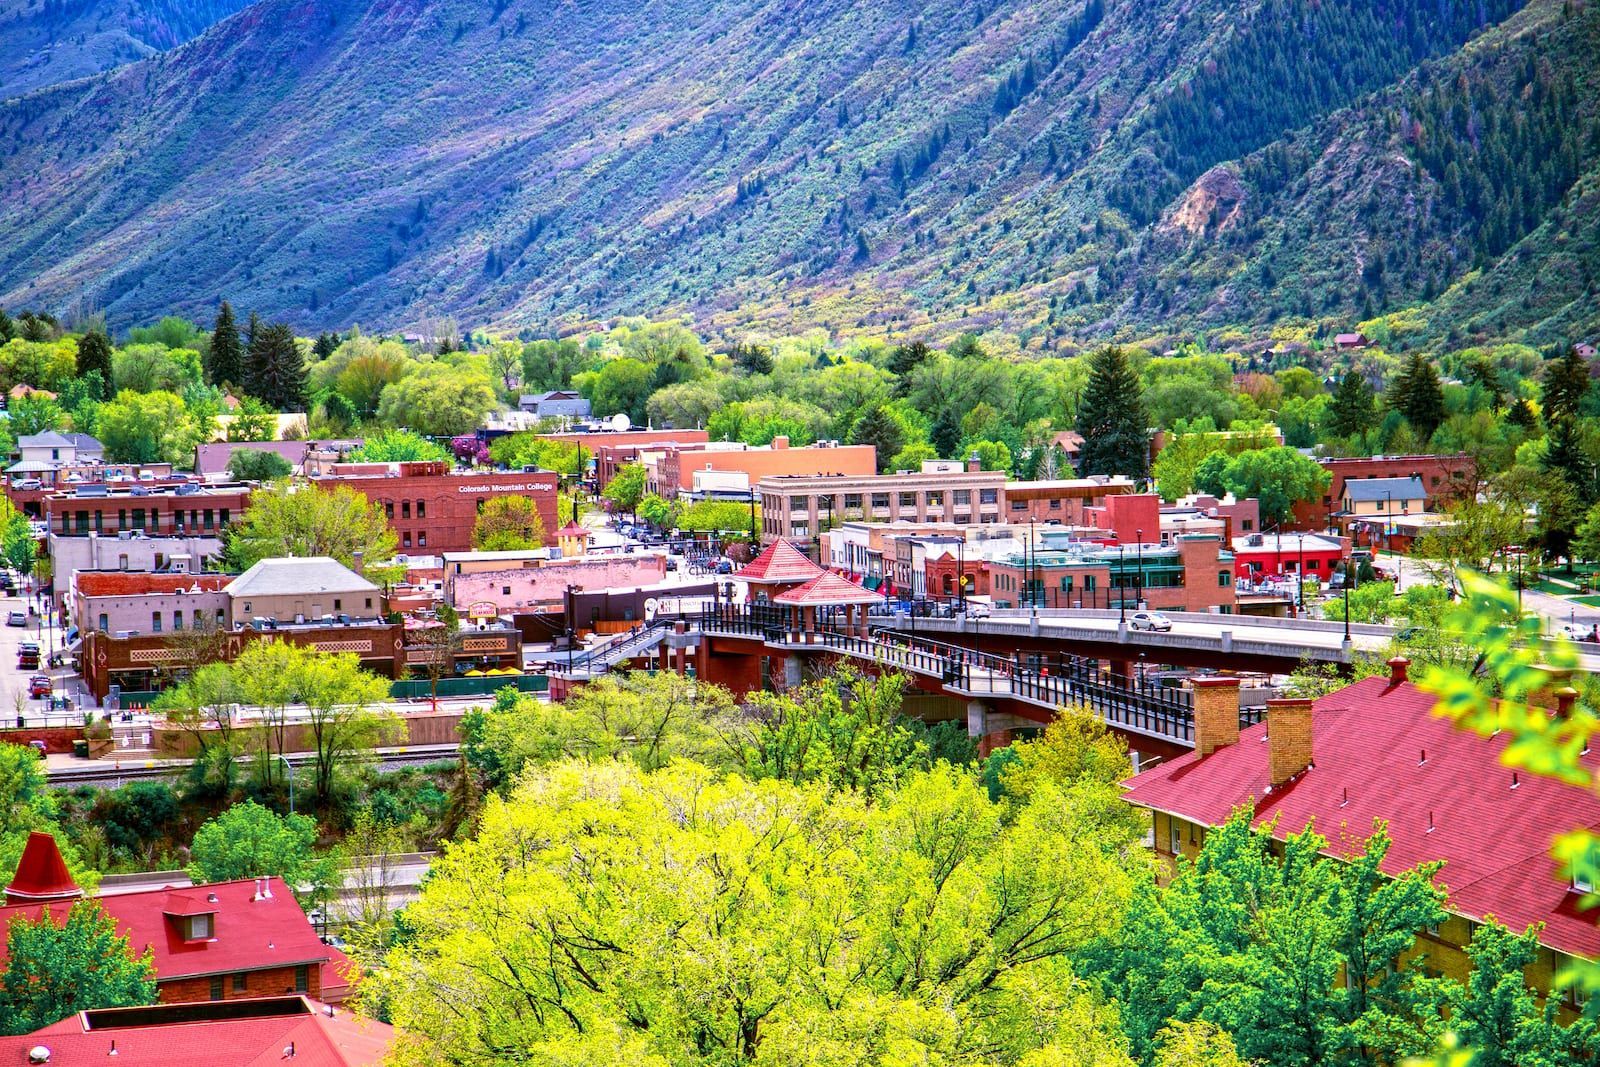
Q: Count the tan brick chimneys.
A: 2